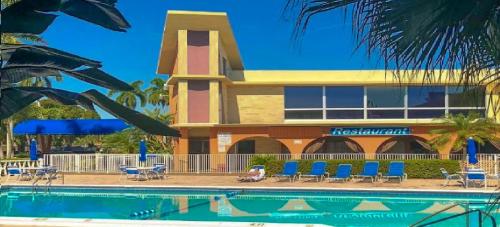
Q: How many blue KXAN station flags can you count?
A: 0